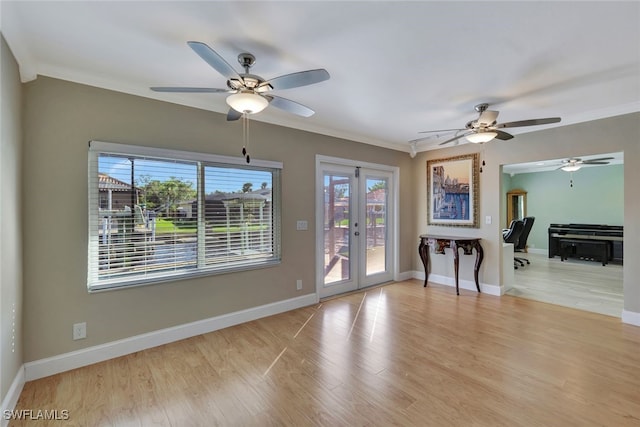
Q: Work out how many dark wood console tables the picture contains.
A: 1